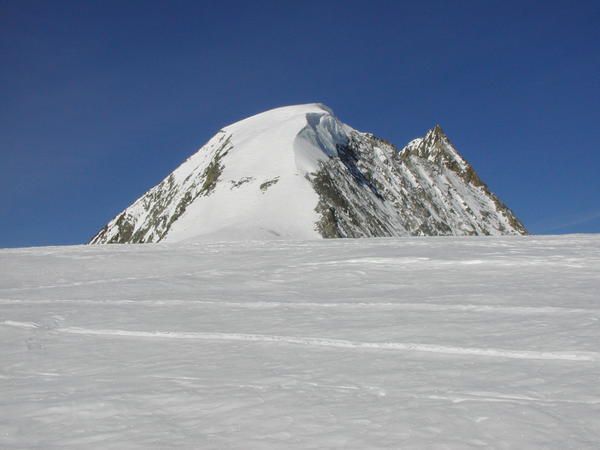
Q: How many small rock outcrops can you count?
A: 2